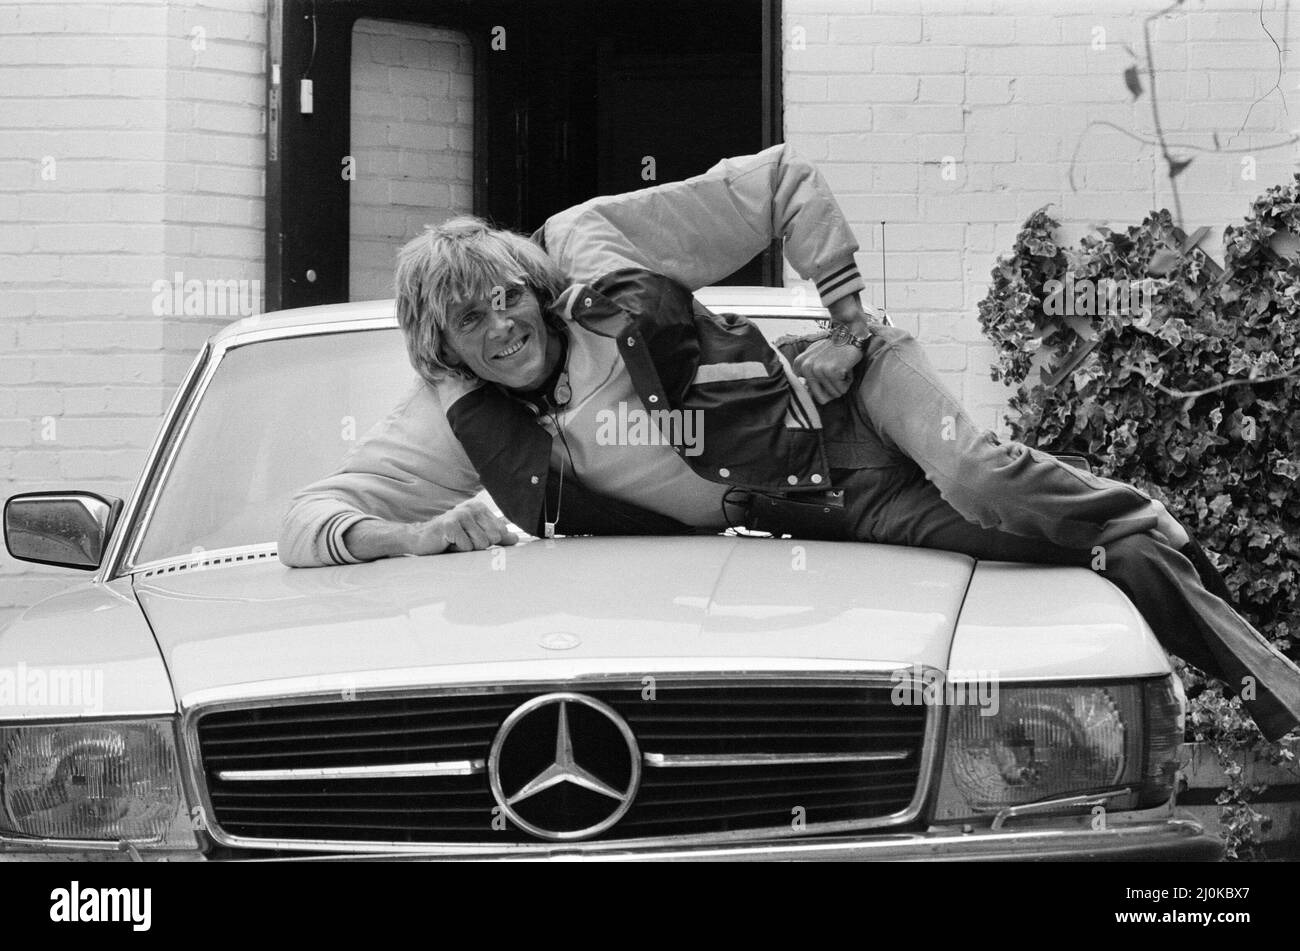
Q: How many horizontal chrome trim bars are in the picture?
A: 2